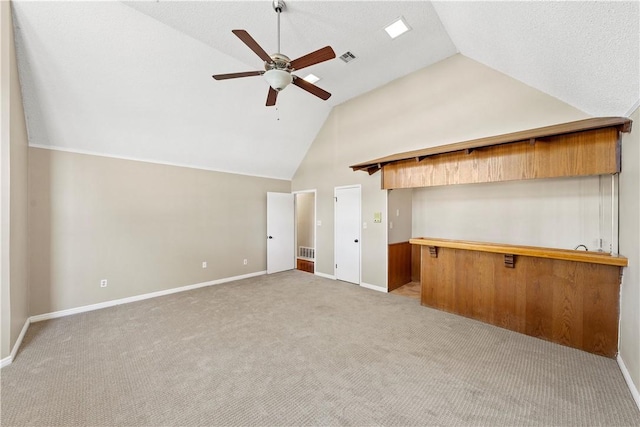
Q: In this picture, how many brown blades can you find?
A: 5